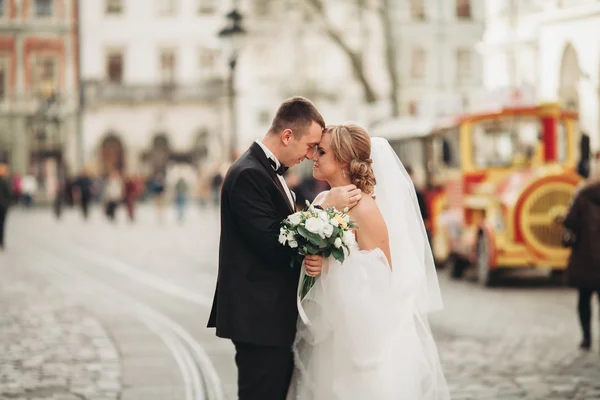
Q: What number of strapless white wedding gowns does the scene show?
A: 1